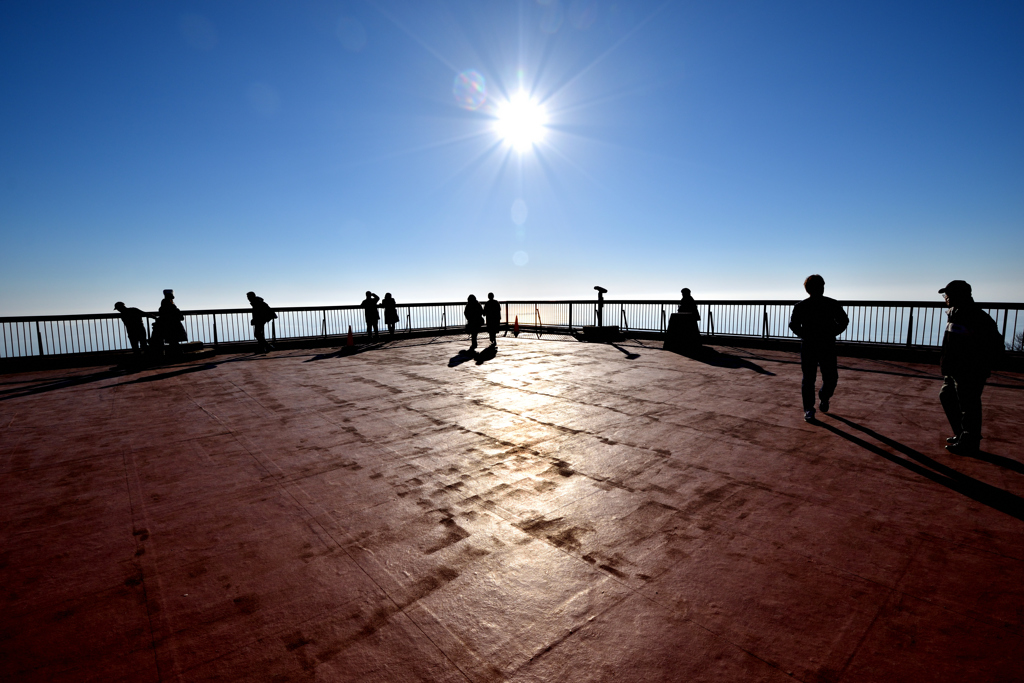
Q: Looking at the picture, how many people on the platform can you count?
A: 10